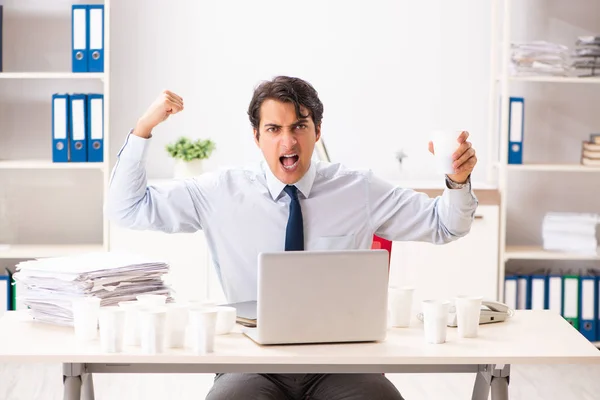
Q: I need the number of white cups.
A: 13